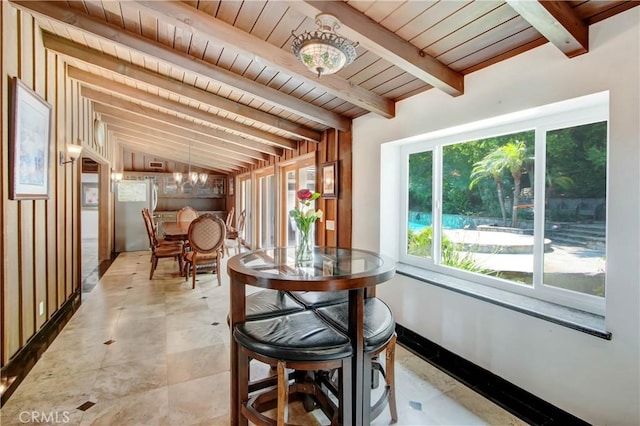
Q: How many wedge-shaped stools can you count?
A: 4